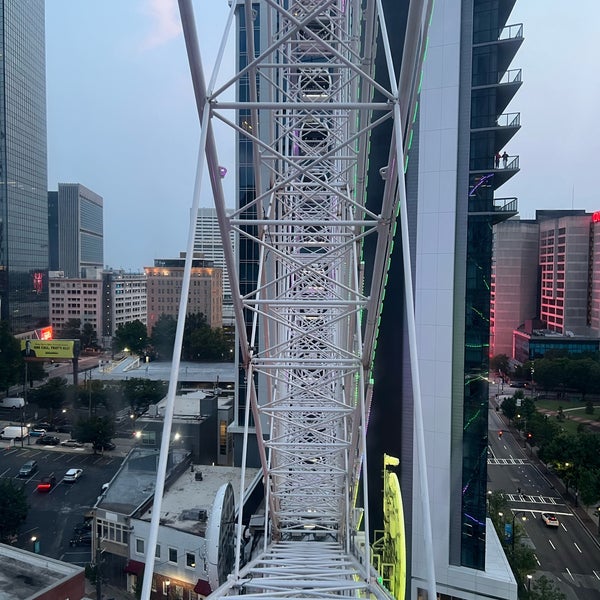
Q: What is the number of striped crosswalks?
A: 2